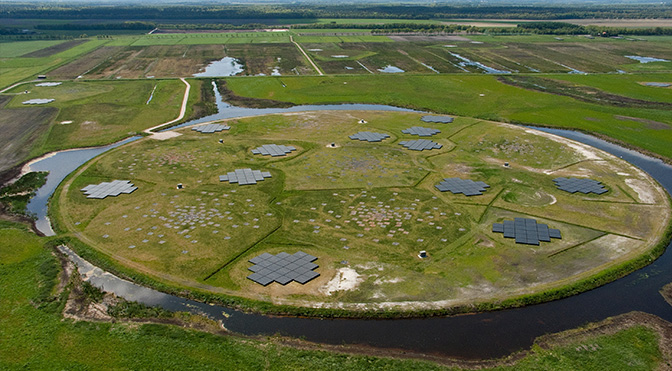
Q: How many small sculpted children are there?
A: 0